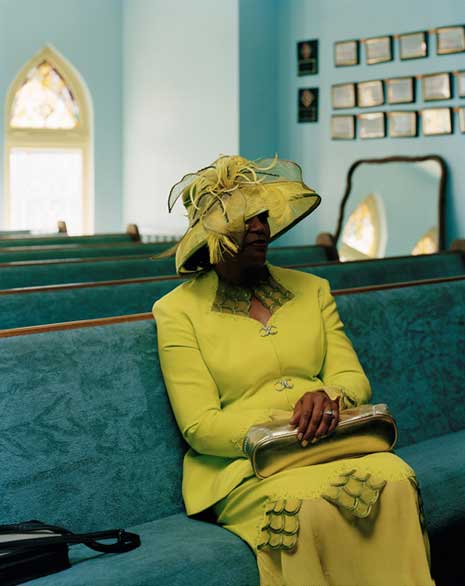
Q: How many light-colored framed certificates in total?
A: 14